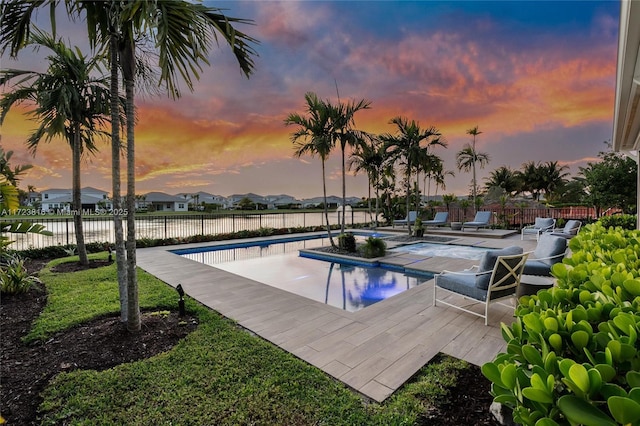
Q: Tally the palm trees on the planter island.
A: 2